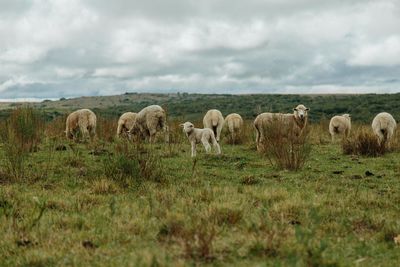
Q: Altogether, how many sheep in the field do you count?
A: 9